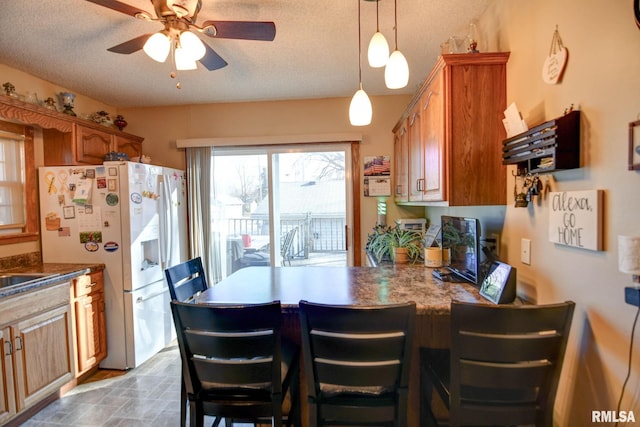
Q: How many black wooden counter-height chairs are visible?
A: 4